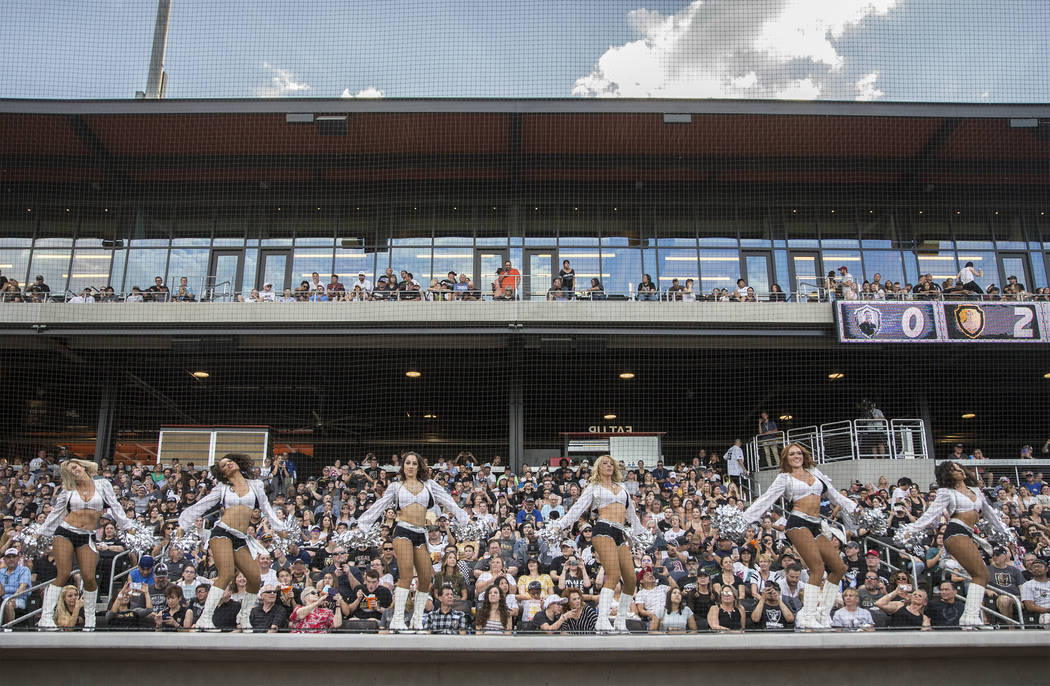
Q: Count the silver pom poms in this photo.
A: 12